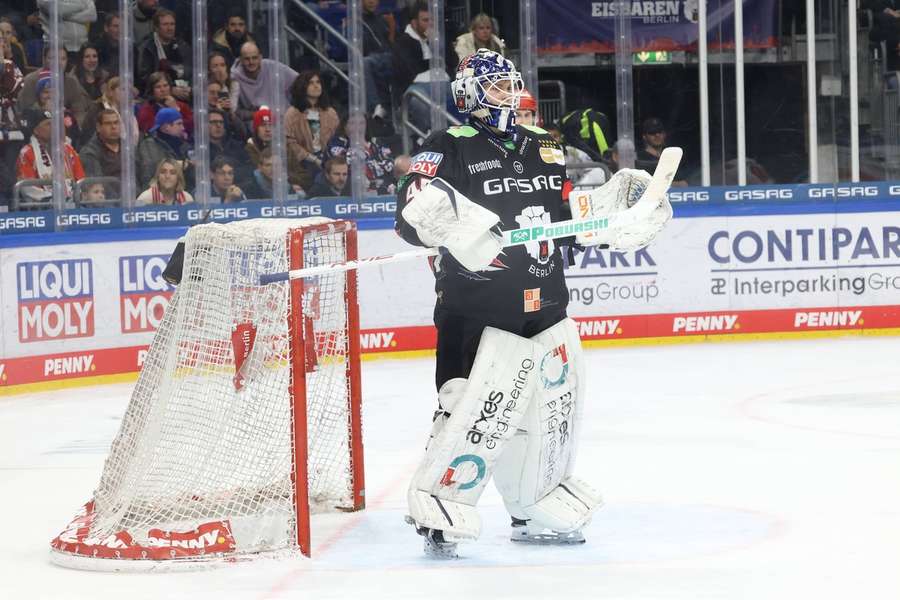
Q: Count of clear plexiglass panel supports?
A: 8